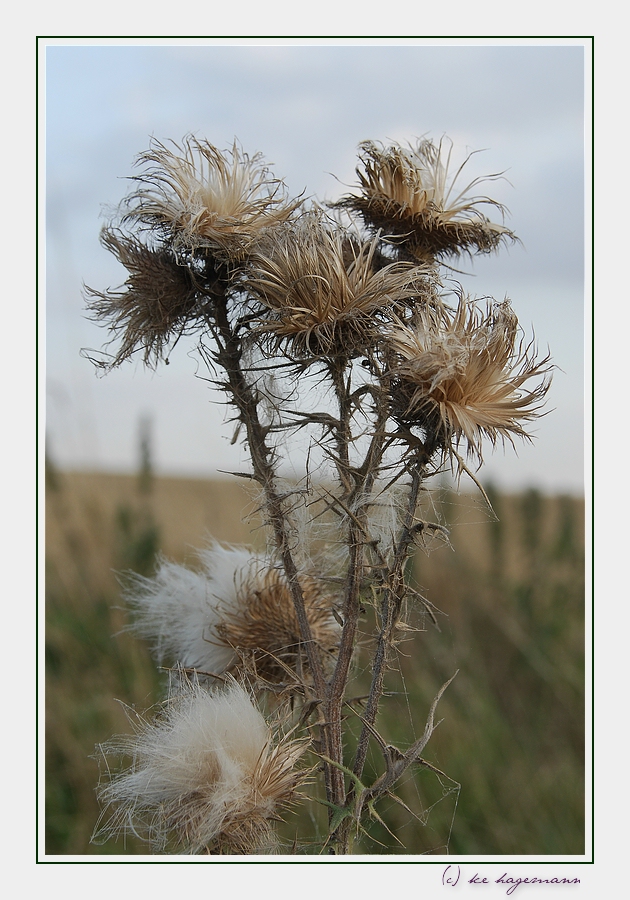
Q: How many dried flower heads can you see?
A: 7